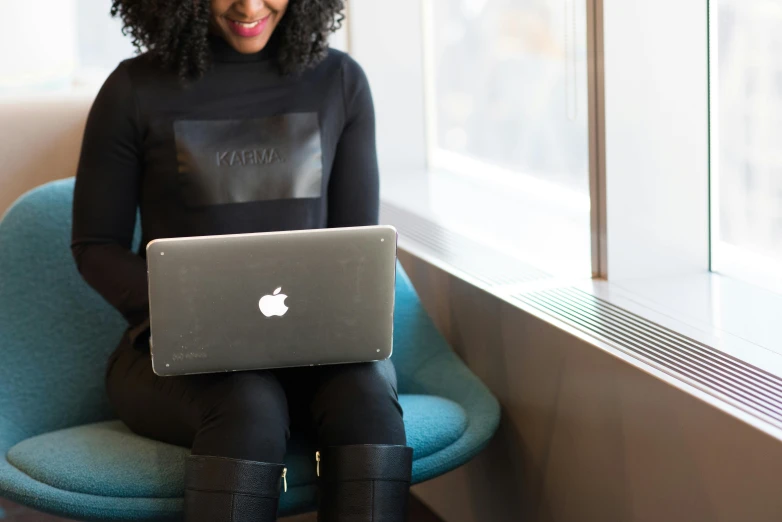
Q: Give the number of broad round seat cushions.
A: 1